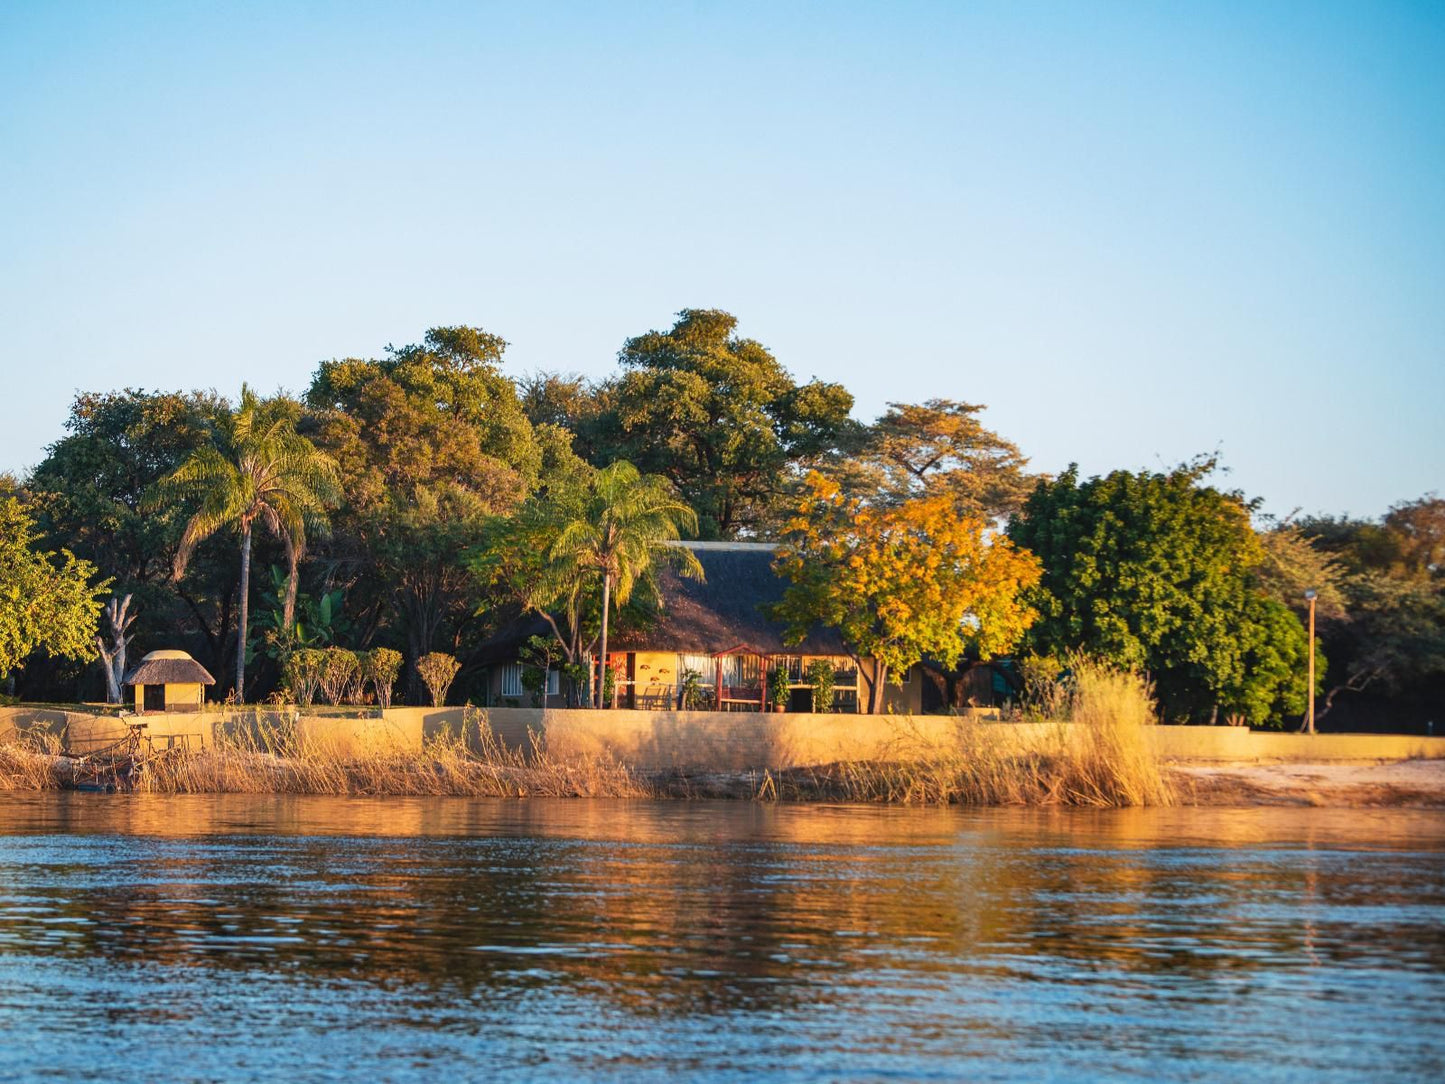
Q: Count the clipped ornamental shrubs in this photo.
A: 5